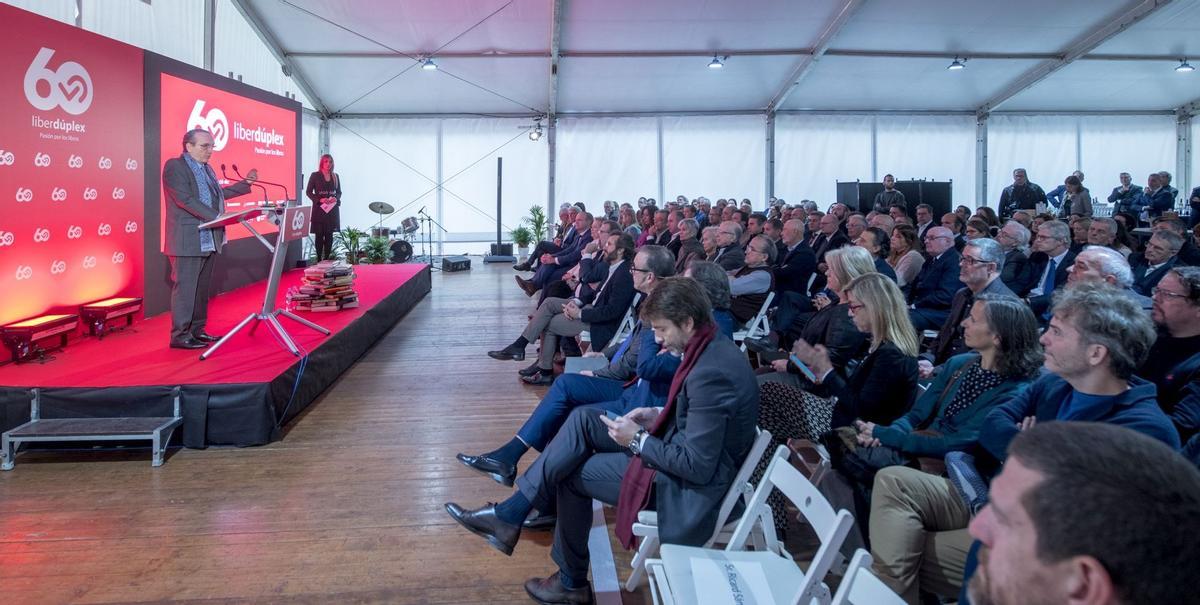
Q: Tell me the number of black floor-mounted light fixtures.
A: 2